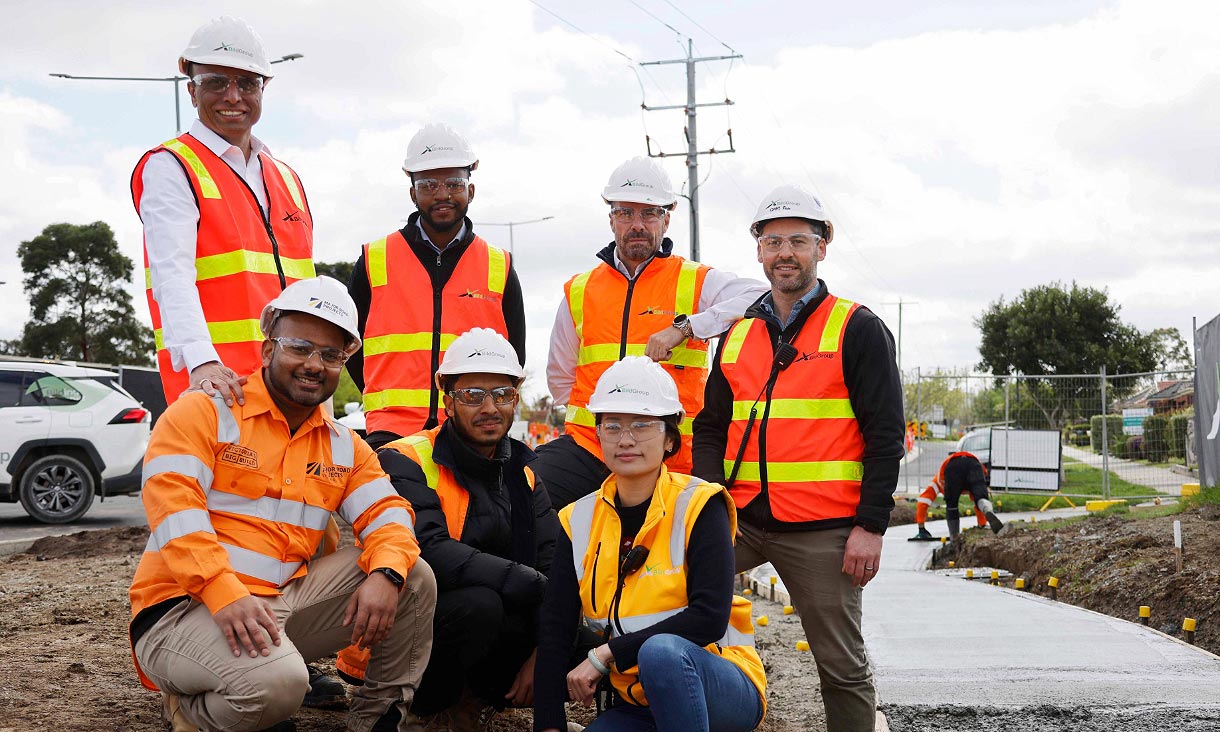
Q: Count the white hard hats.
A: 7